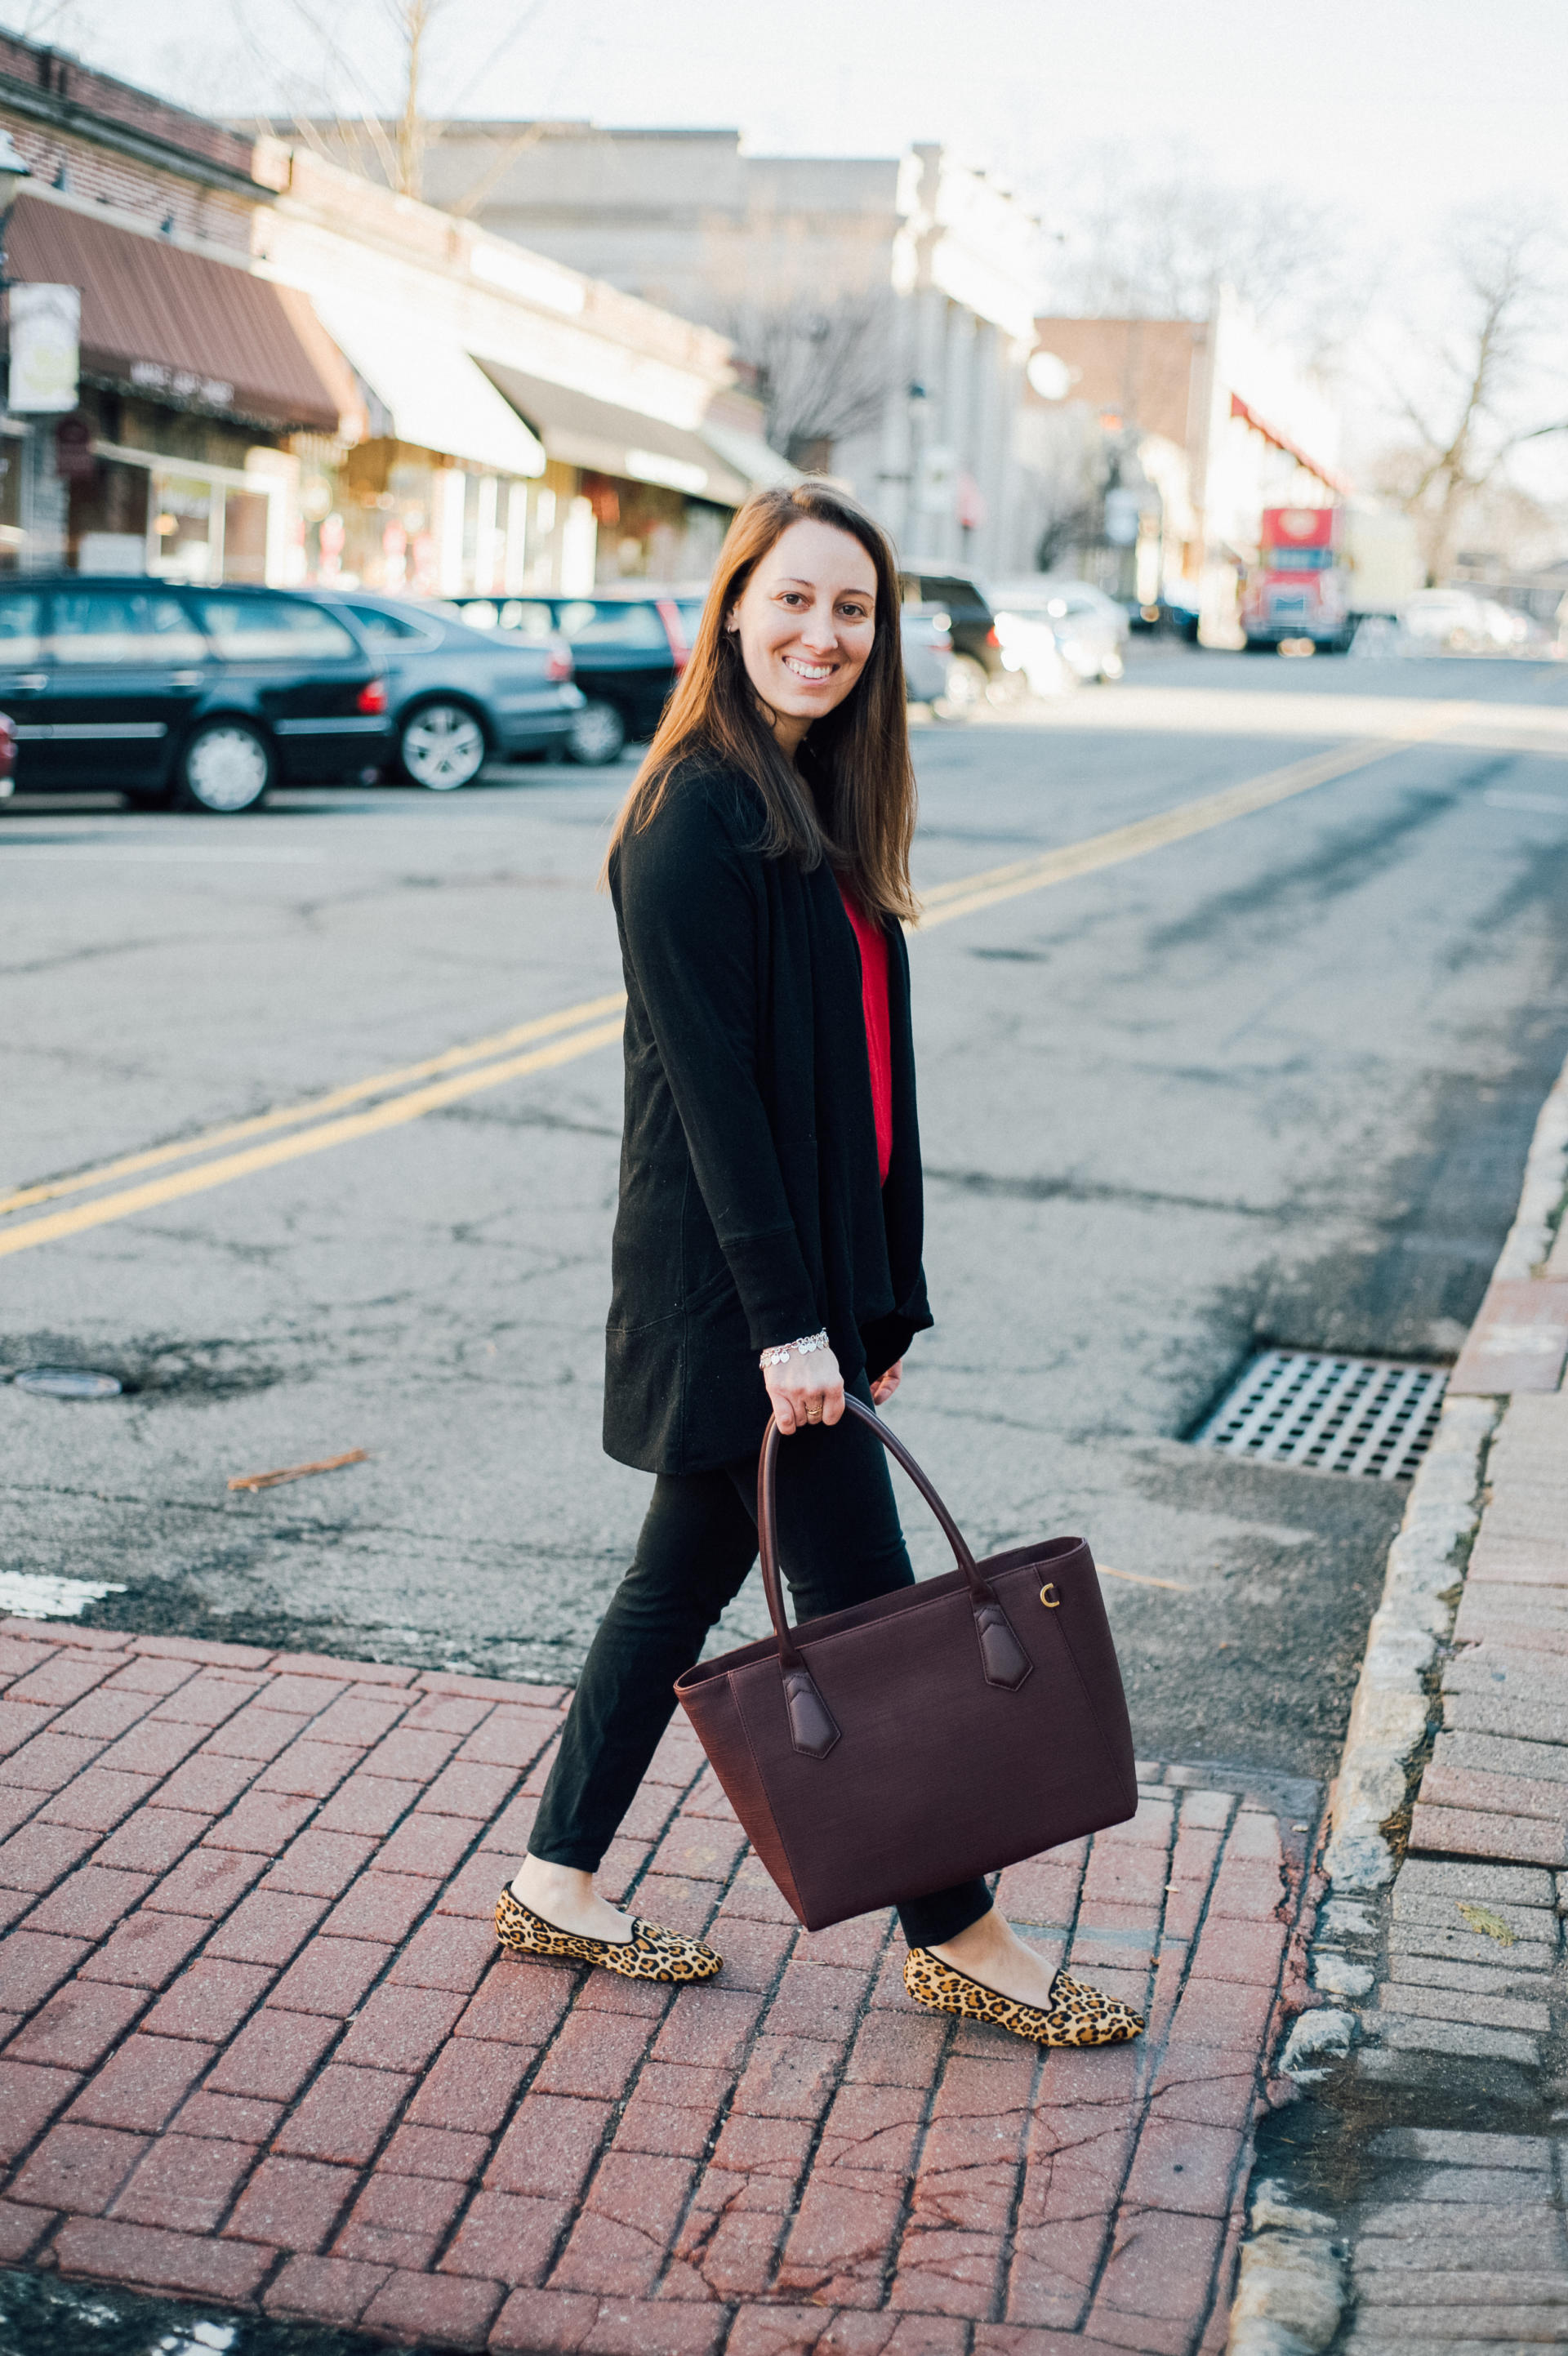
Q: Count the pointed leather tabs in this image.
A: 2